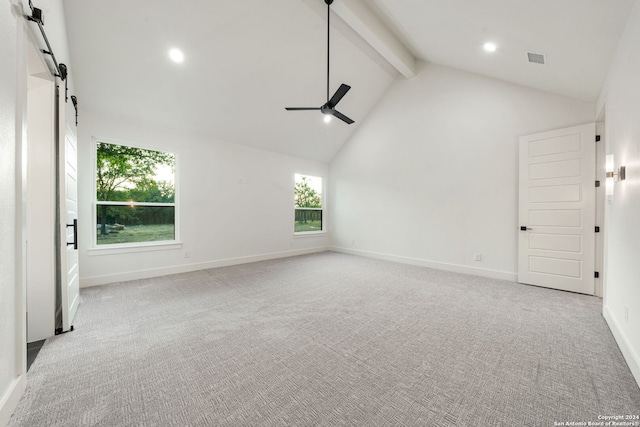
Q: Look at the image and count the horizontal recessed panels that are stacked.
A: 6